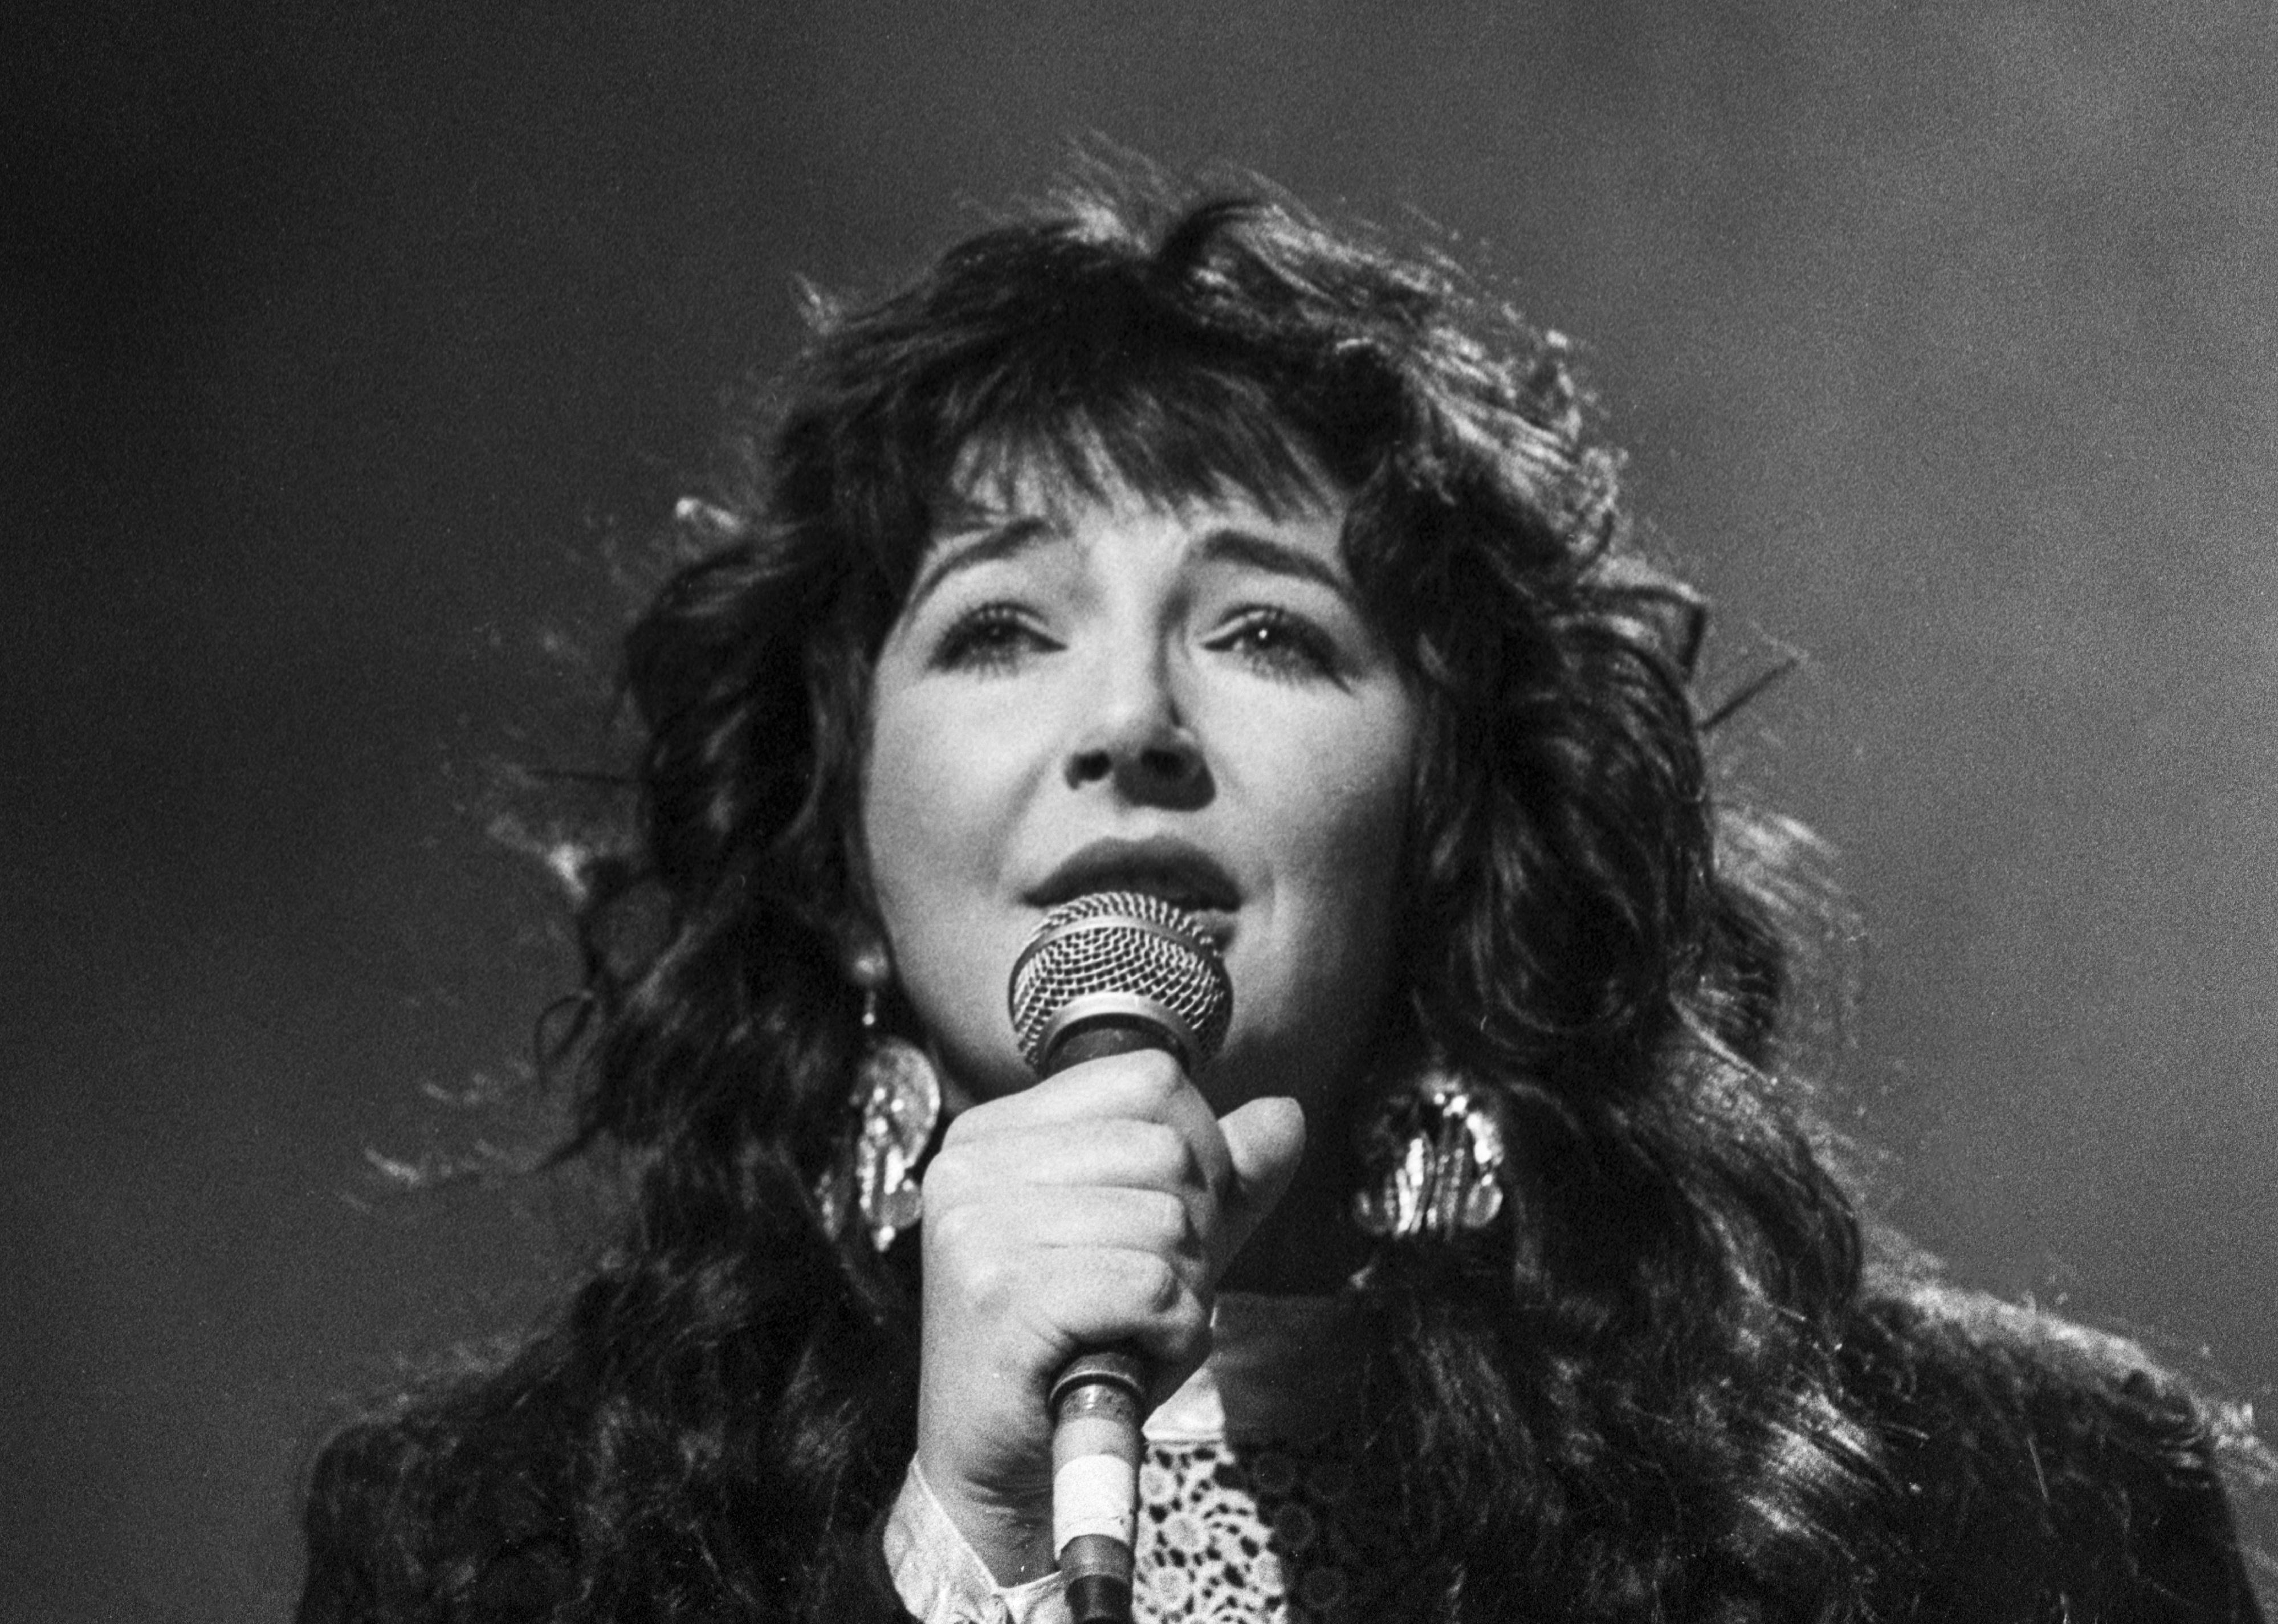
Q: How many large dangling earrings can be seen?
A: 2